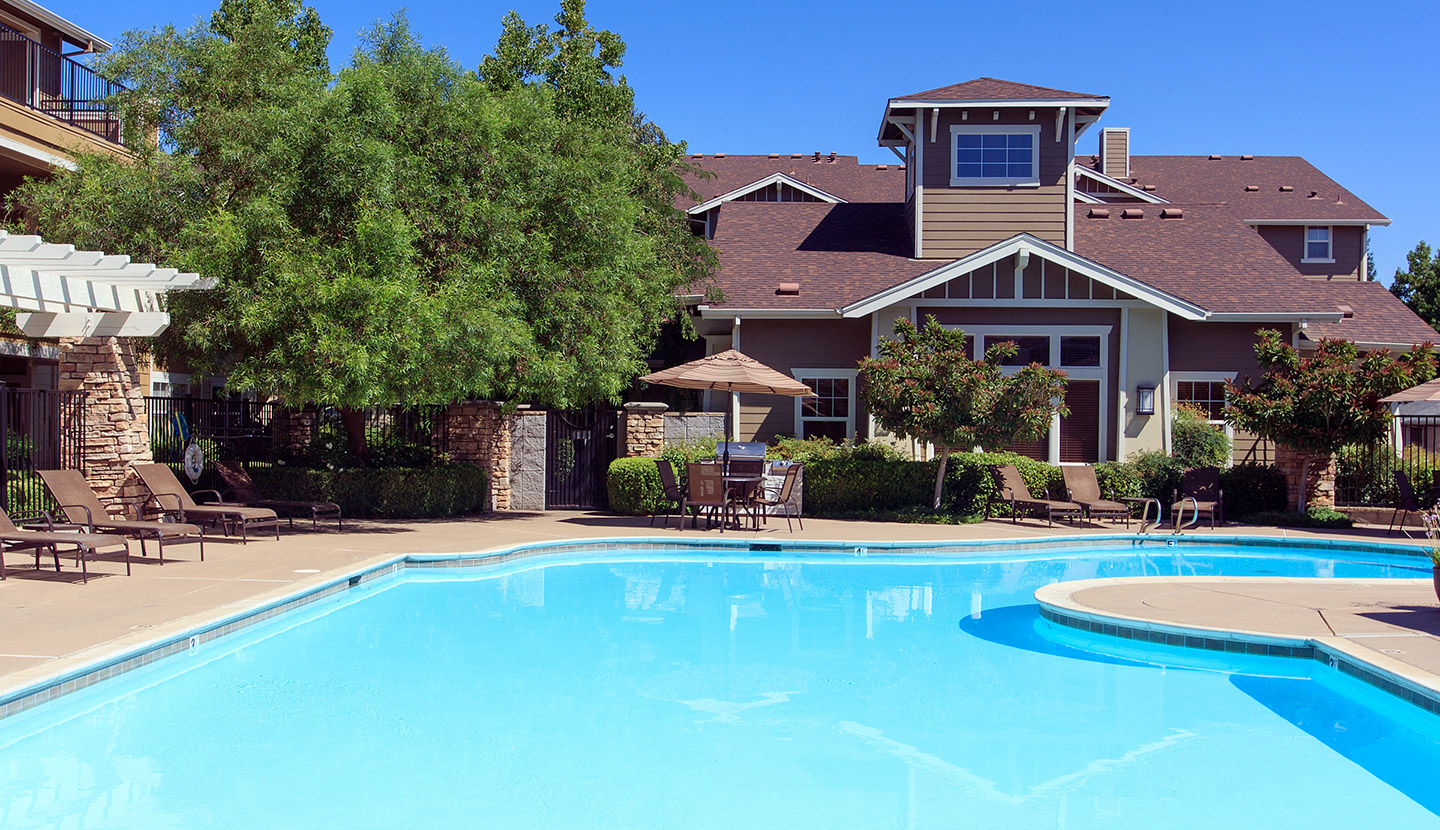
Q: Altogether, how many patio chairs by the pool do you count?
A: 12